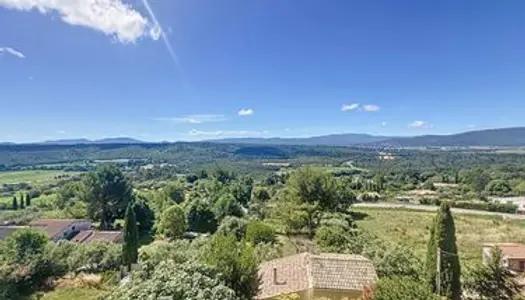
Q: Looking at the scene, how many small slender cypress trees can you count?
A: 3